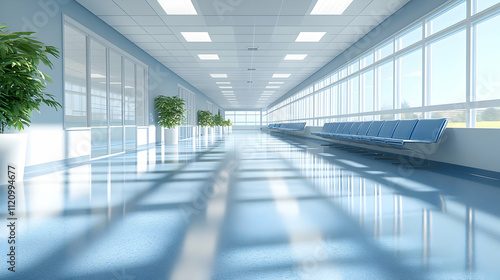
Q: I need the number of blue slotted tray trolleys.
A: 0